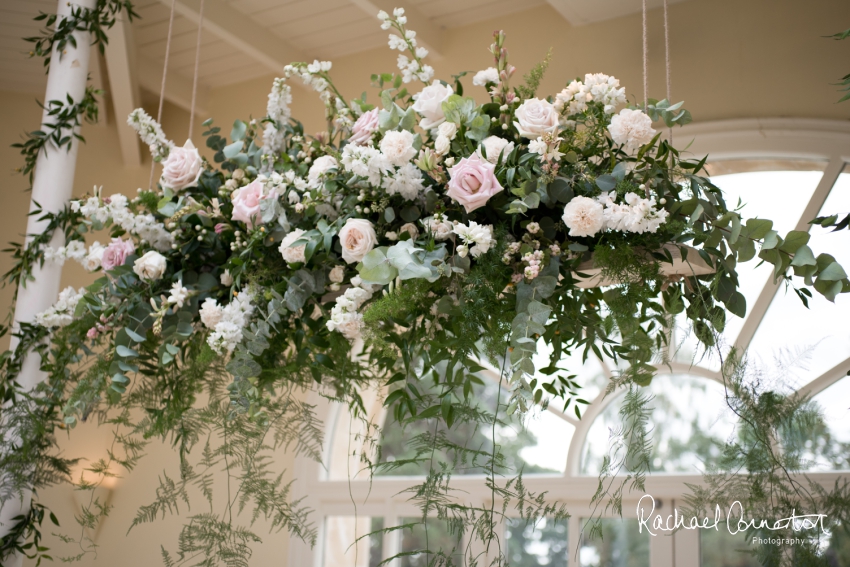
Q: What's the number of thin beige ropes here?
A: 4